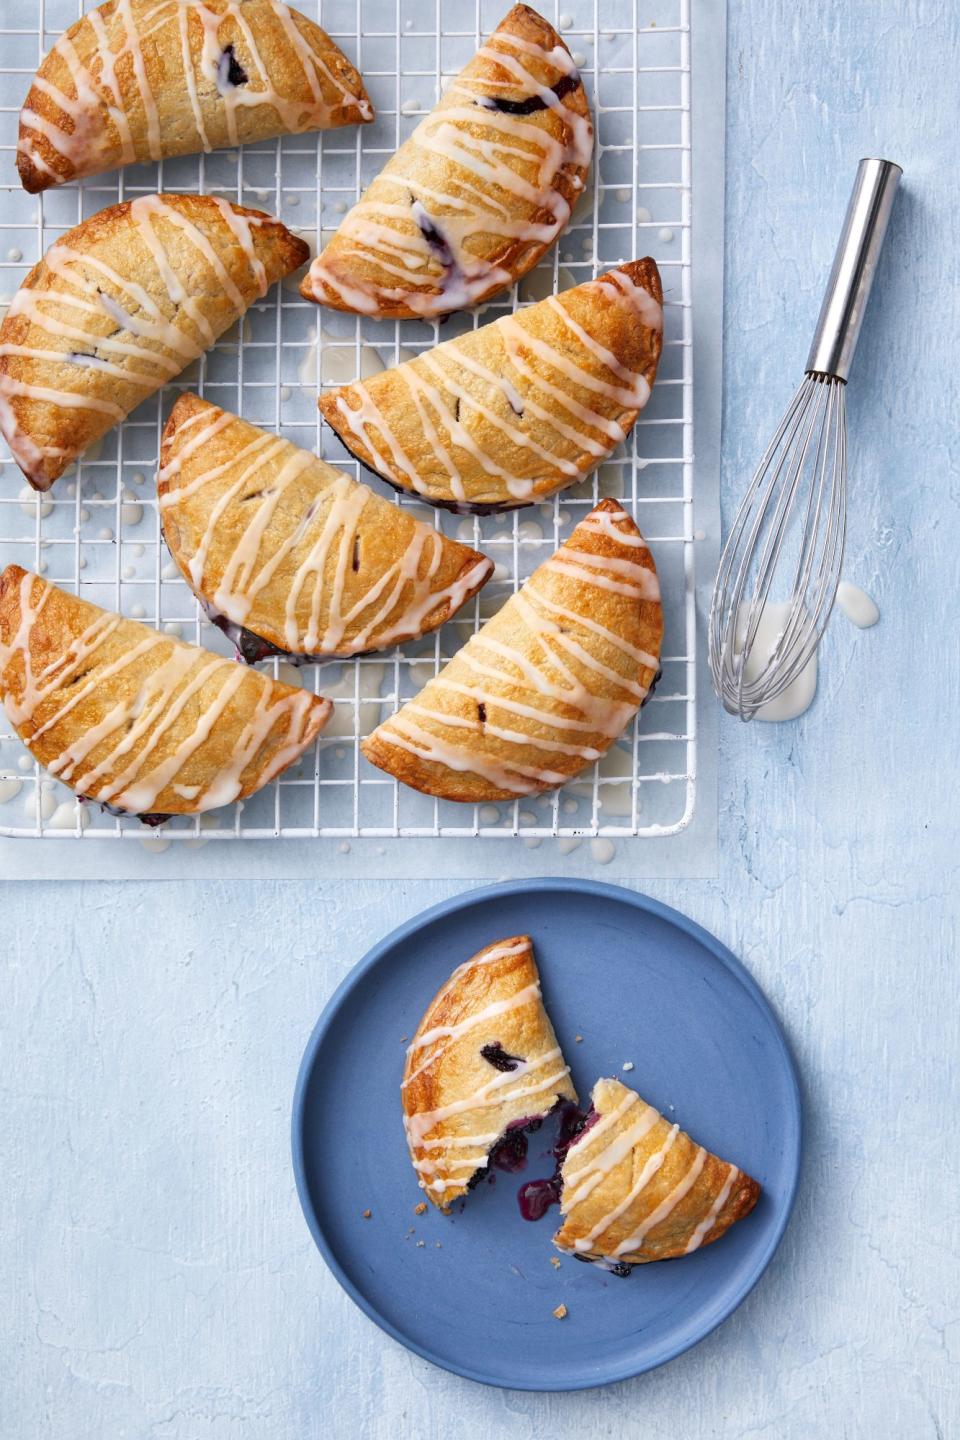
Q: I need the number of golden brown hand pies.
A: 8